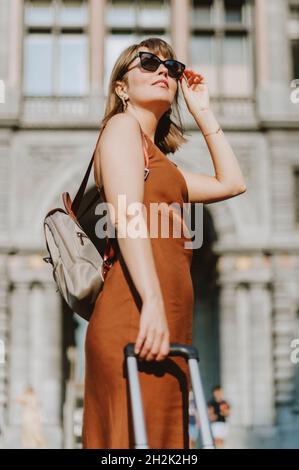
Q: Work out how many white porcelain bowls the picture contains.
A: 0